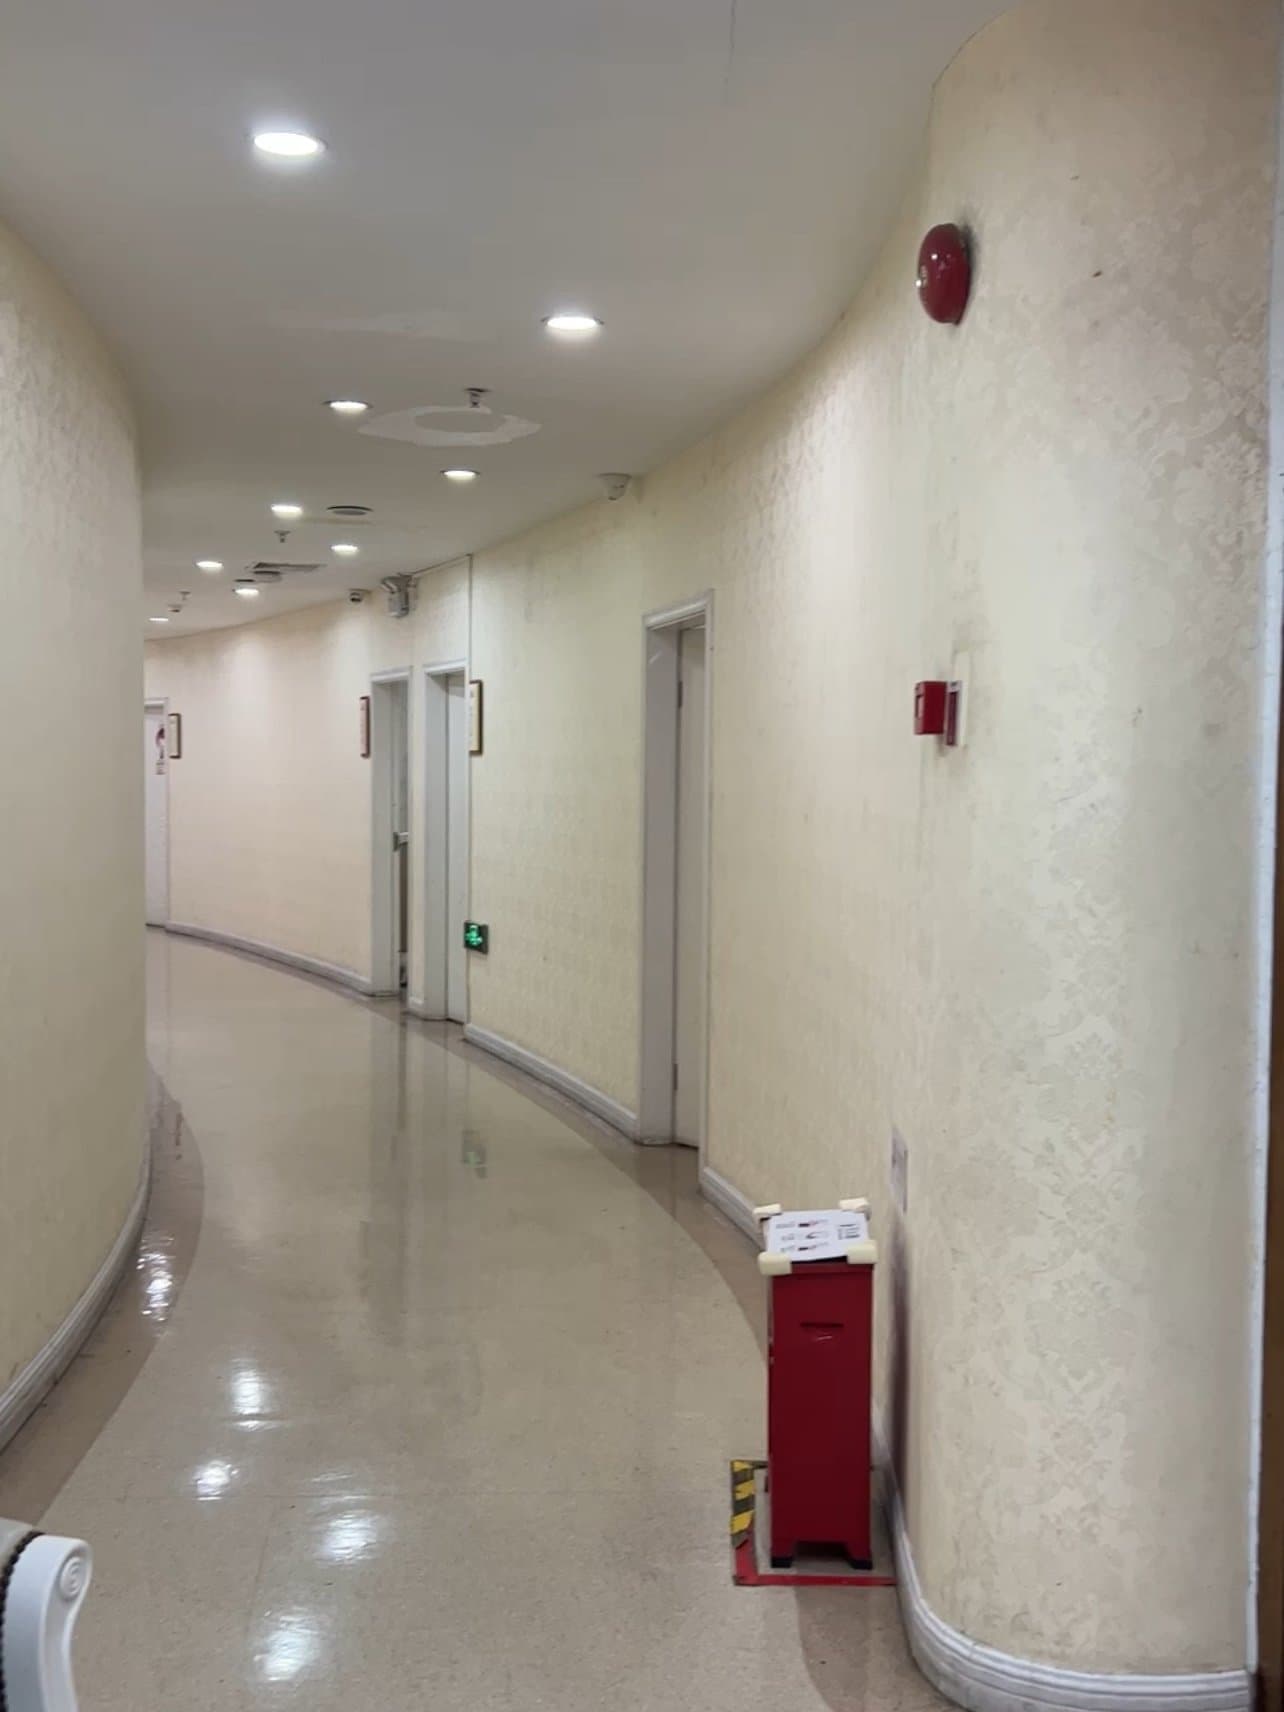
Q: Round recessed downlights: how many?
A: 9